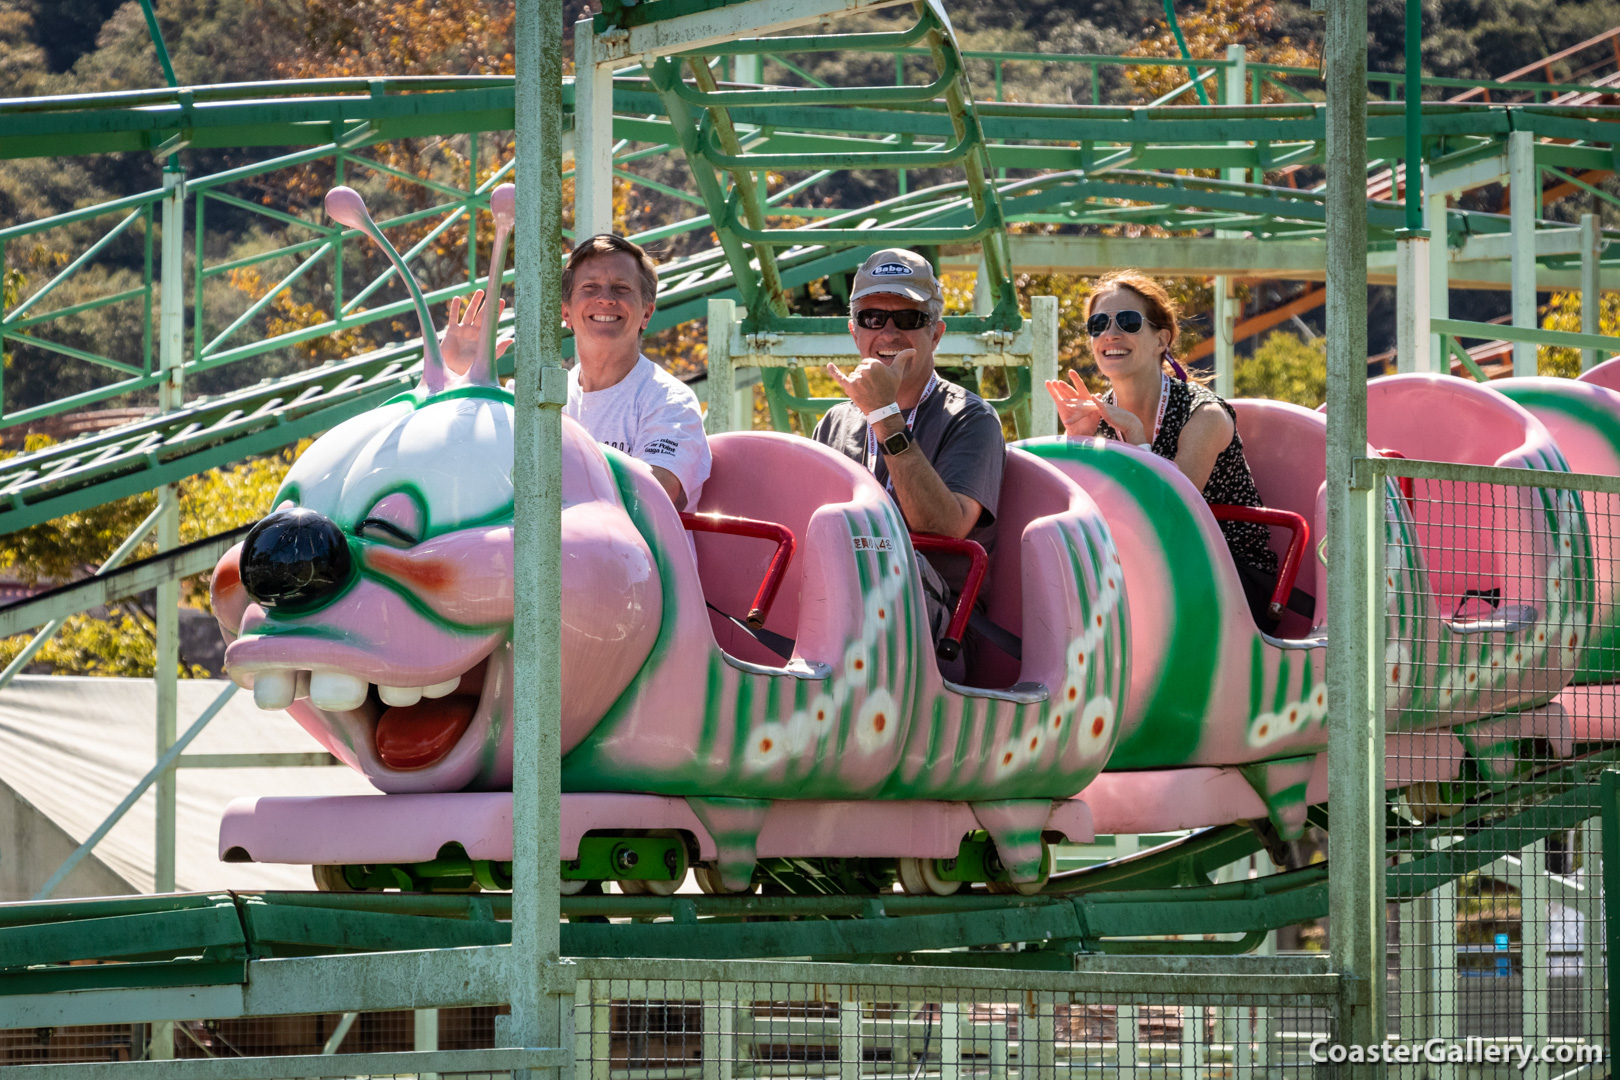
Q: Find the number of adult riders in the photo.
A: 3